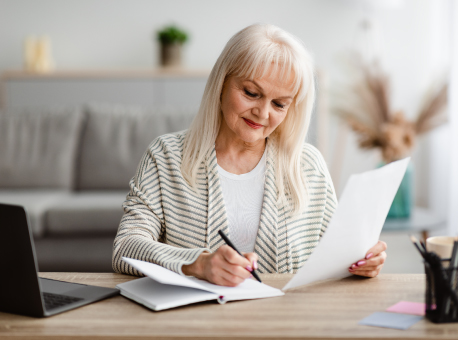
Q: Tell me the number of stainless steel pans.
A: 0